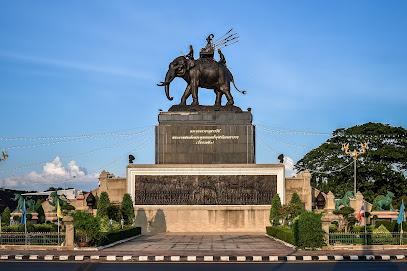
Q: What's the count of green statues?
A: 4